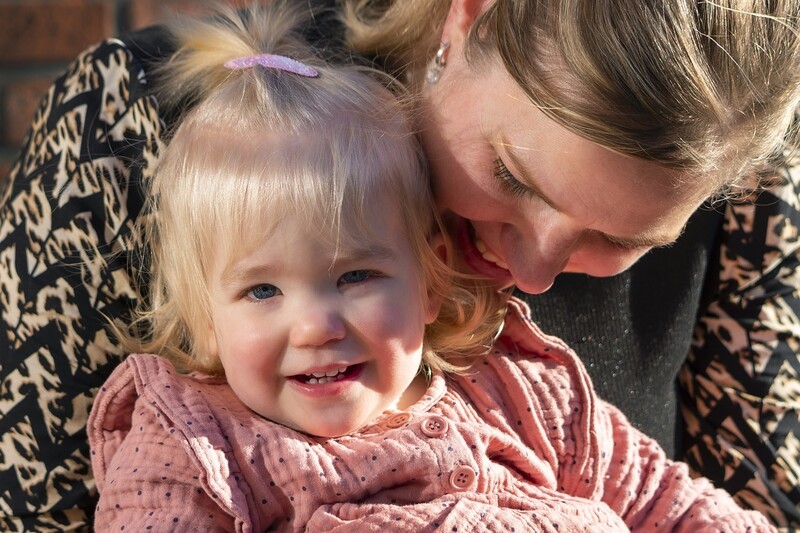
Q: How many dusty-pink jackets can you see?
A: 1